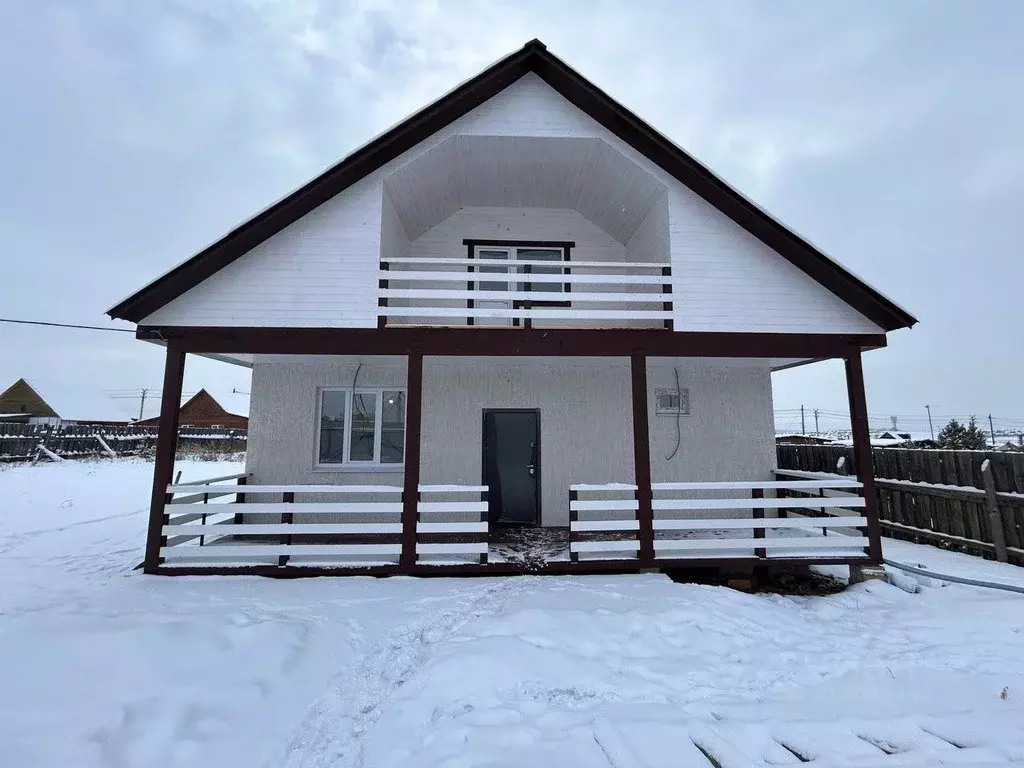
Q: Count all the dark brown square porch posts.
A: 4